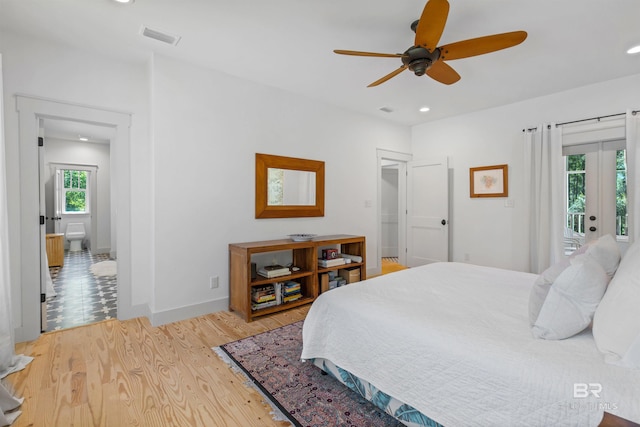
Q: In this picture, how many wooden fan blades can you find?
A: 5